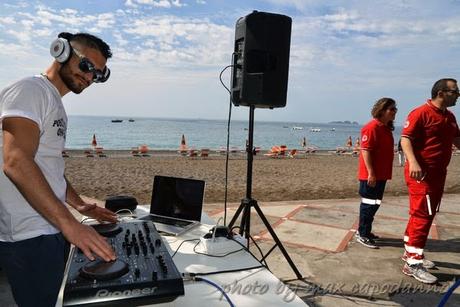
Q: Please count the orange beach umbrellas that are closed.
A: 5